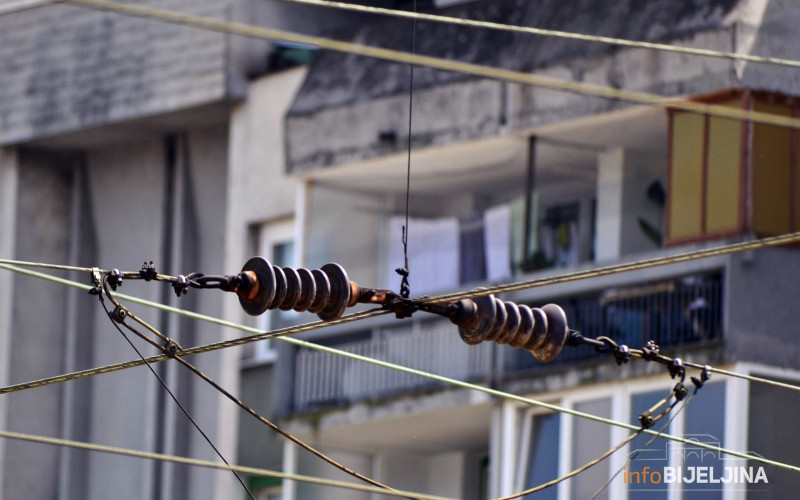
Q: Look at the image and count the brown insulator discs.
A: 12